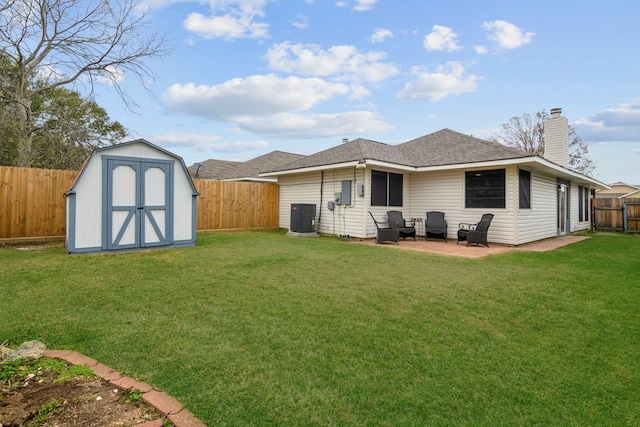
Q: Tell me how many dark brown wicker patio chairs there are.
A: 4